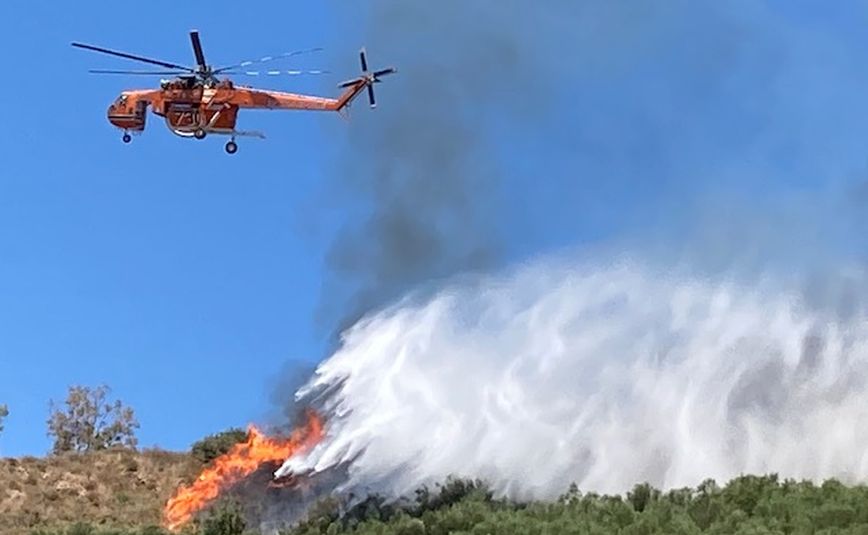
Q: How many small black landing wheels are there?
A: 3